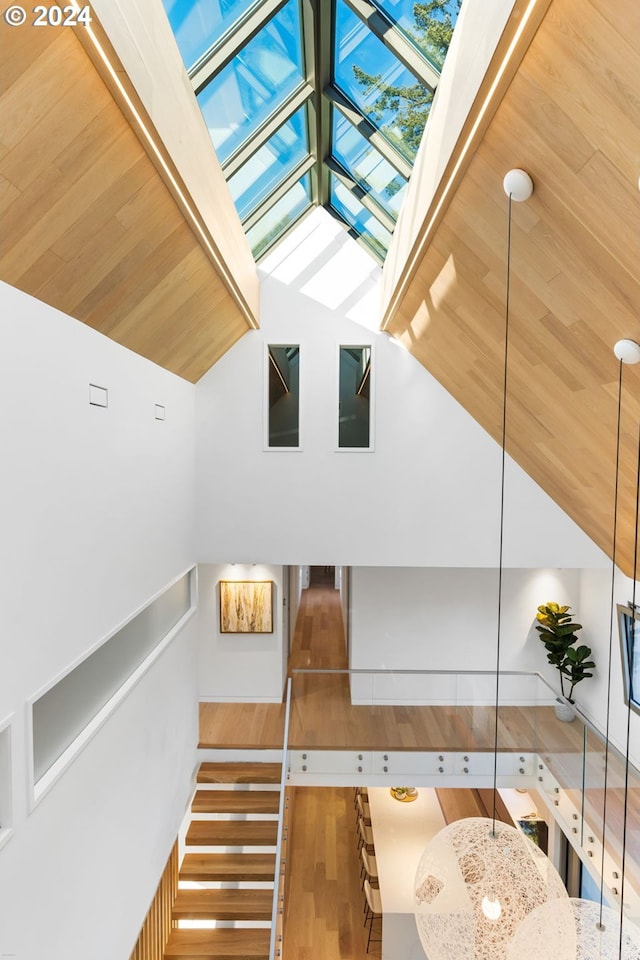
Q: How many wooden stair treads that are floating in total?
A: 6